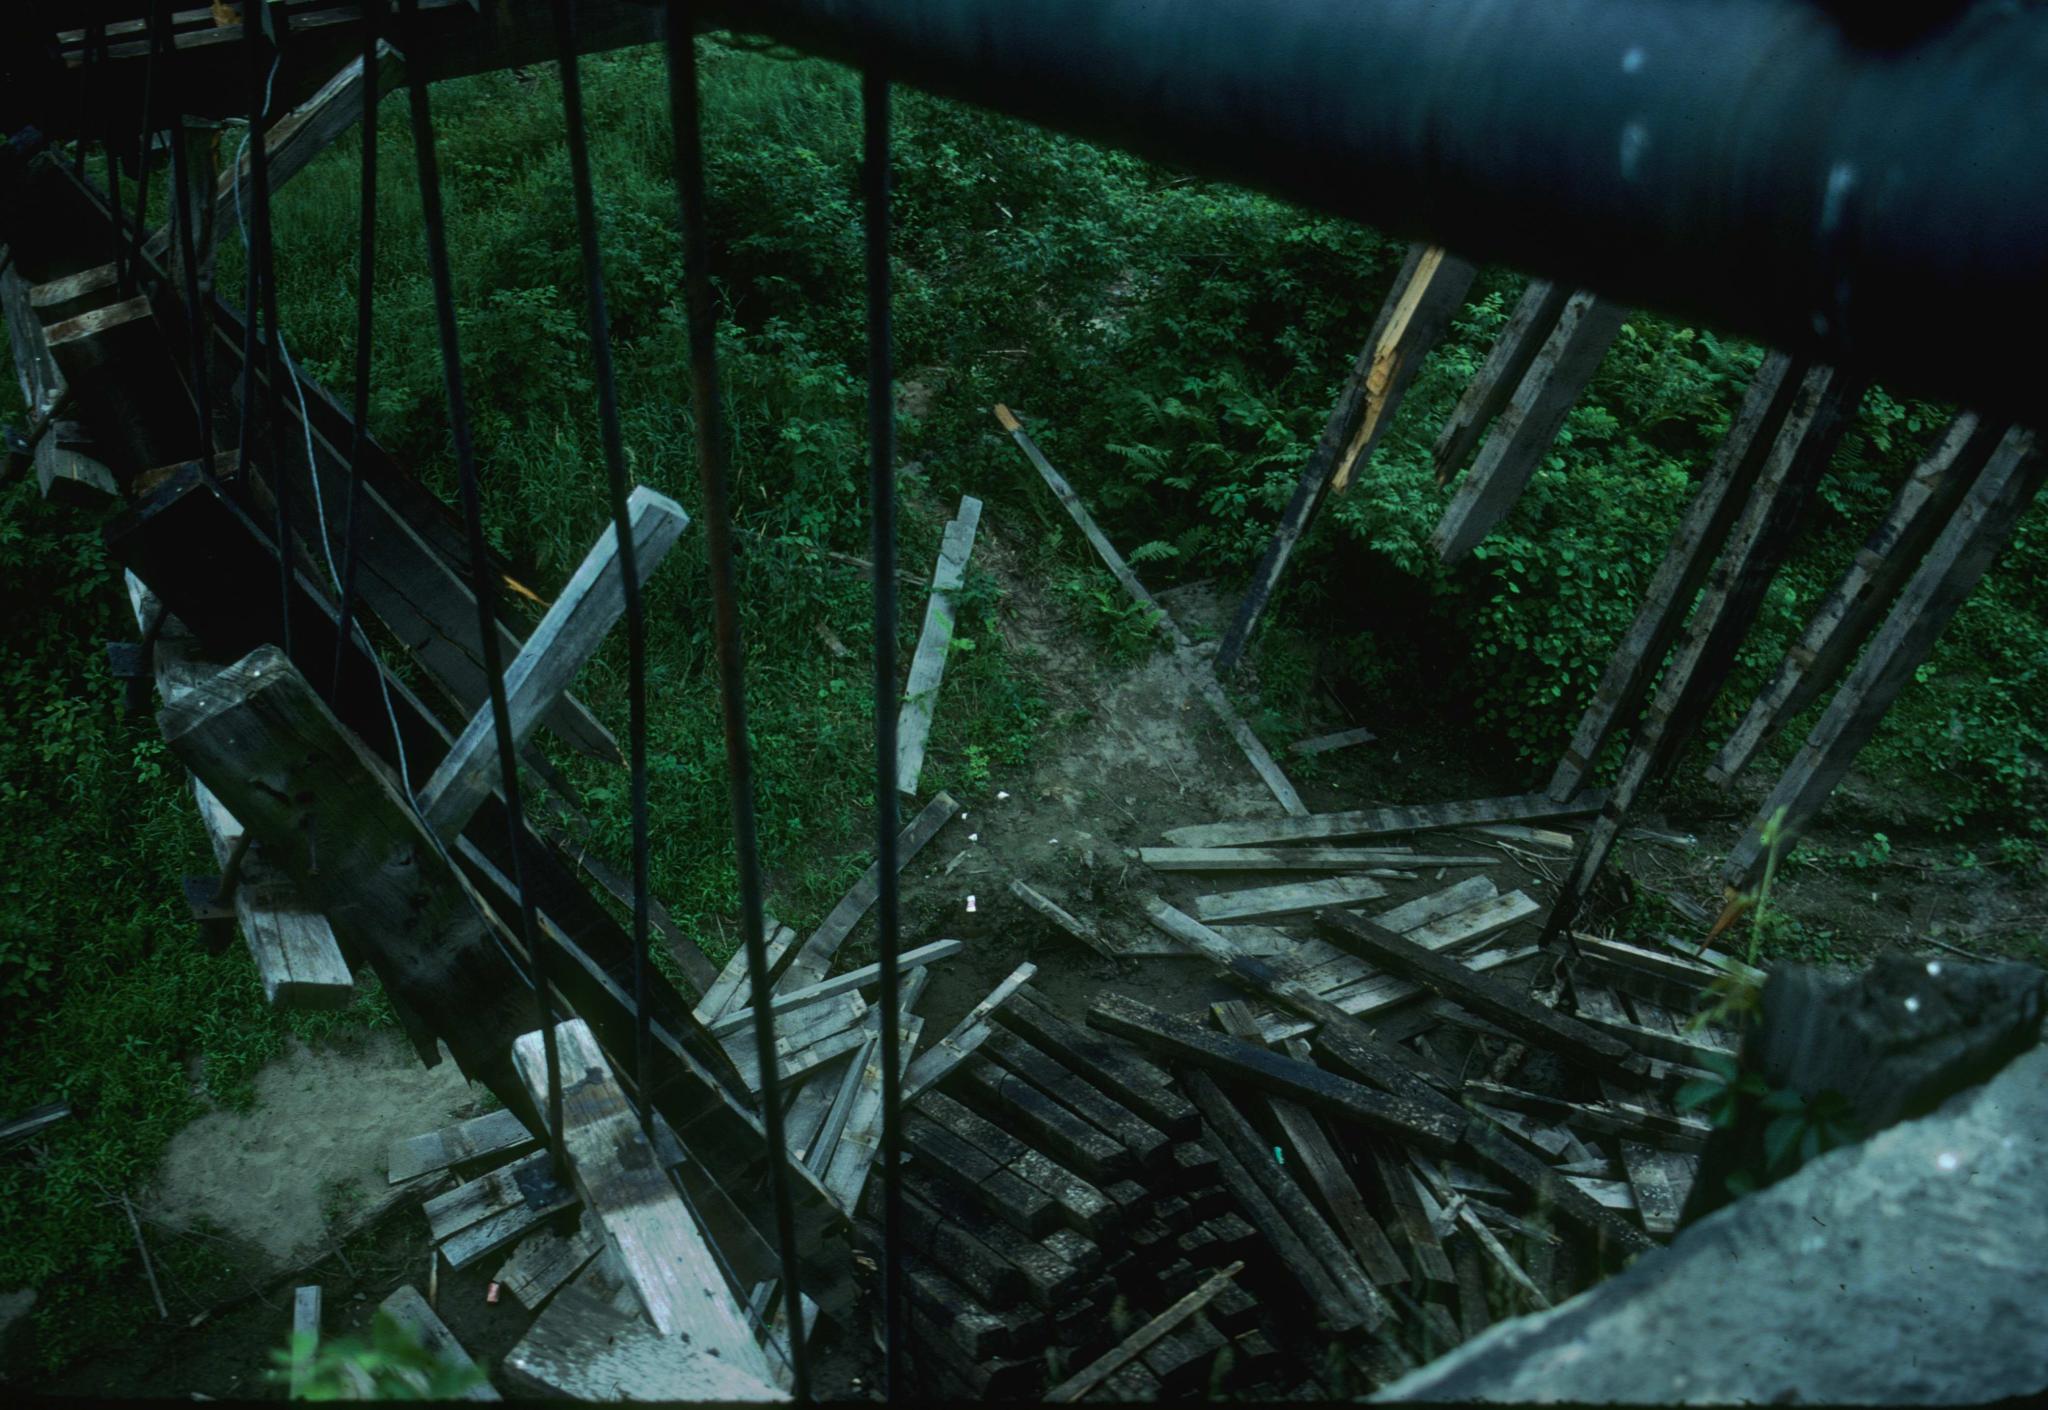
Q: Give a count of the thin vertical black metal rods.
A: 11